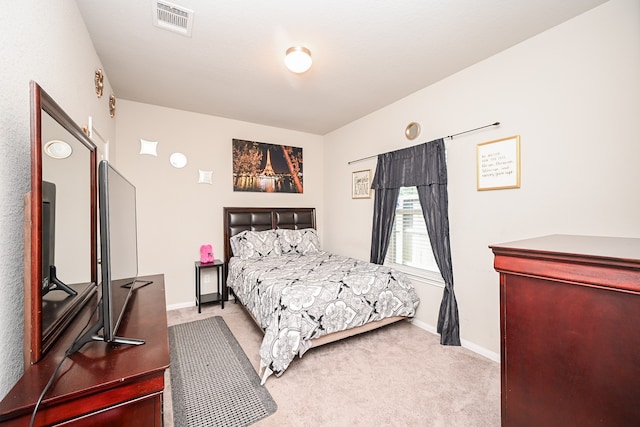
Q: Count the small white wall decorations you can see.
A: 3